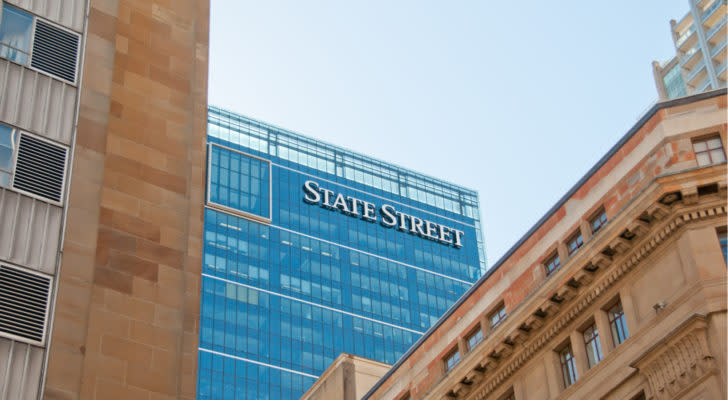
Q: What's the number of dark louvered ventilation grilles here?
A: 3